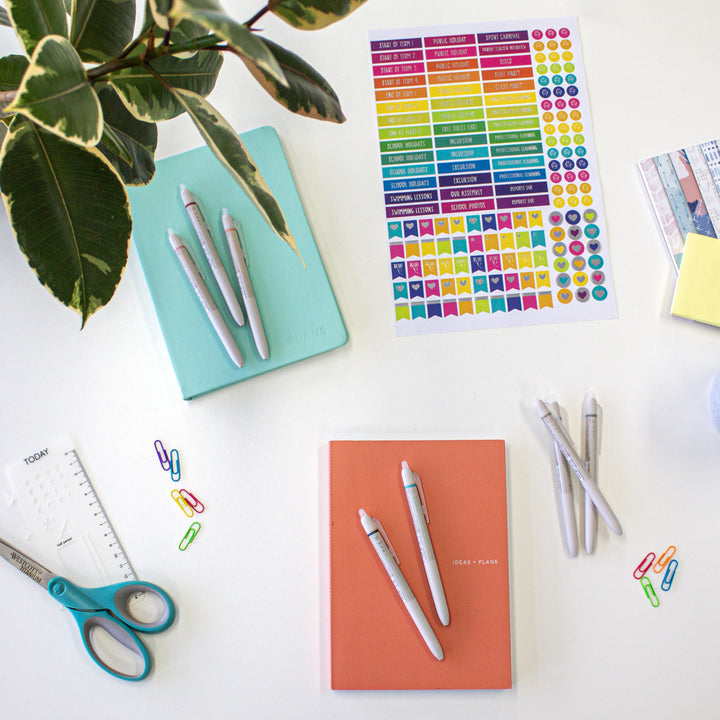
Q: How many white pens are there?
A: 8